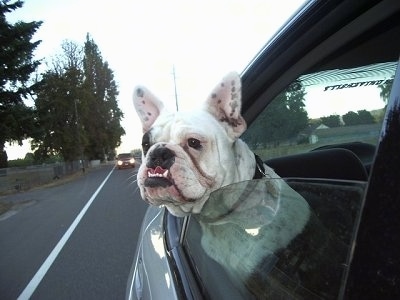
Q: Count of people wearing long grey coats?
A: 0